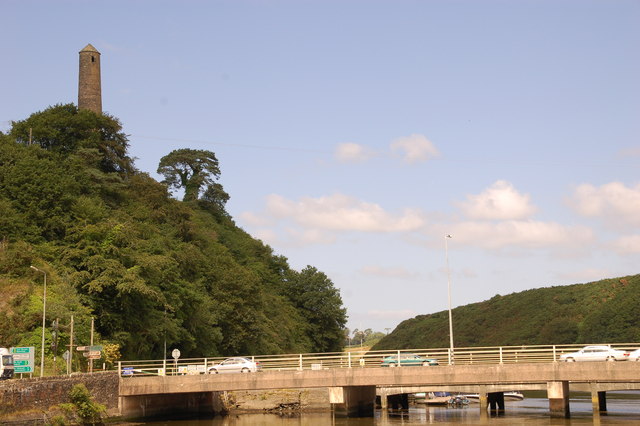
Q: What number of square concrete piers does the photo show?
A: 2